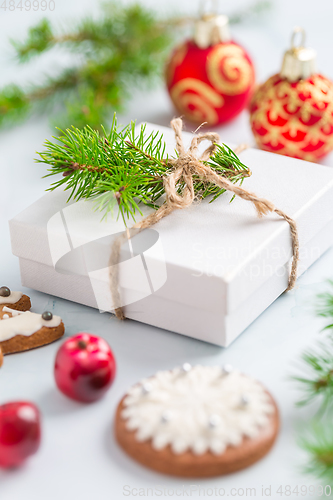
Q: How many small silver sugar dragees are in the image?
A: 8